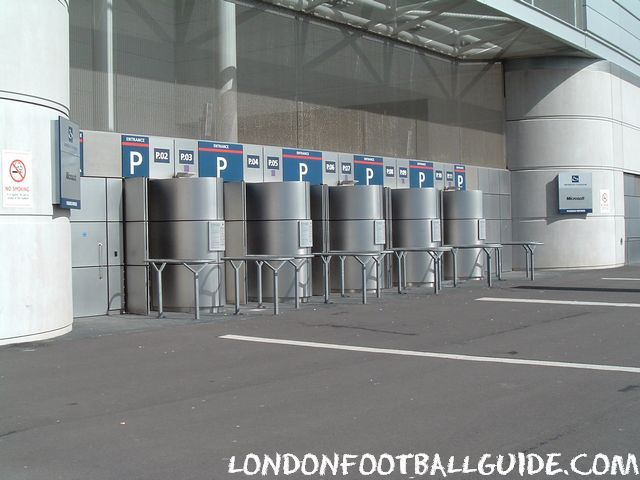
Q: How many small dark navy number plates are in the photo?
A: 10